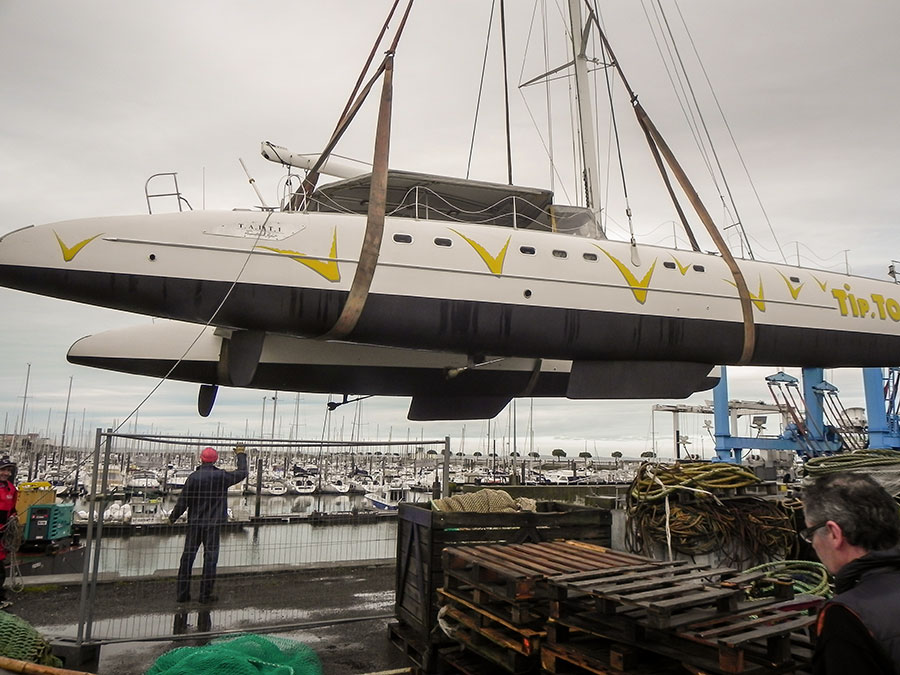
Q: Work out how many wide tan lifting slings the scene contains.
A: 2